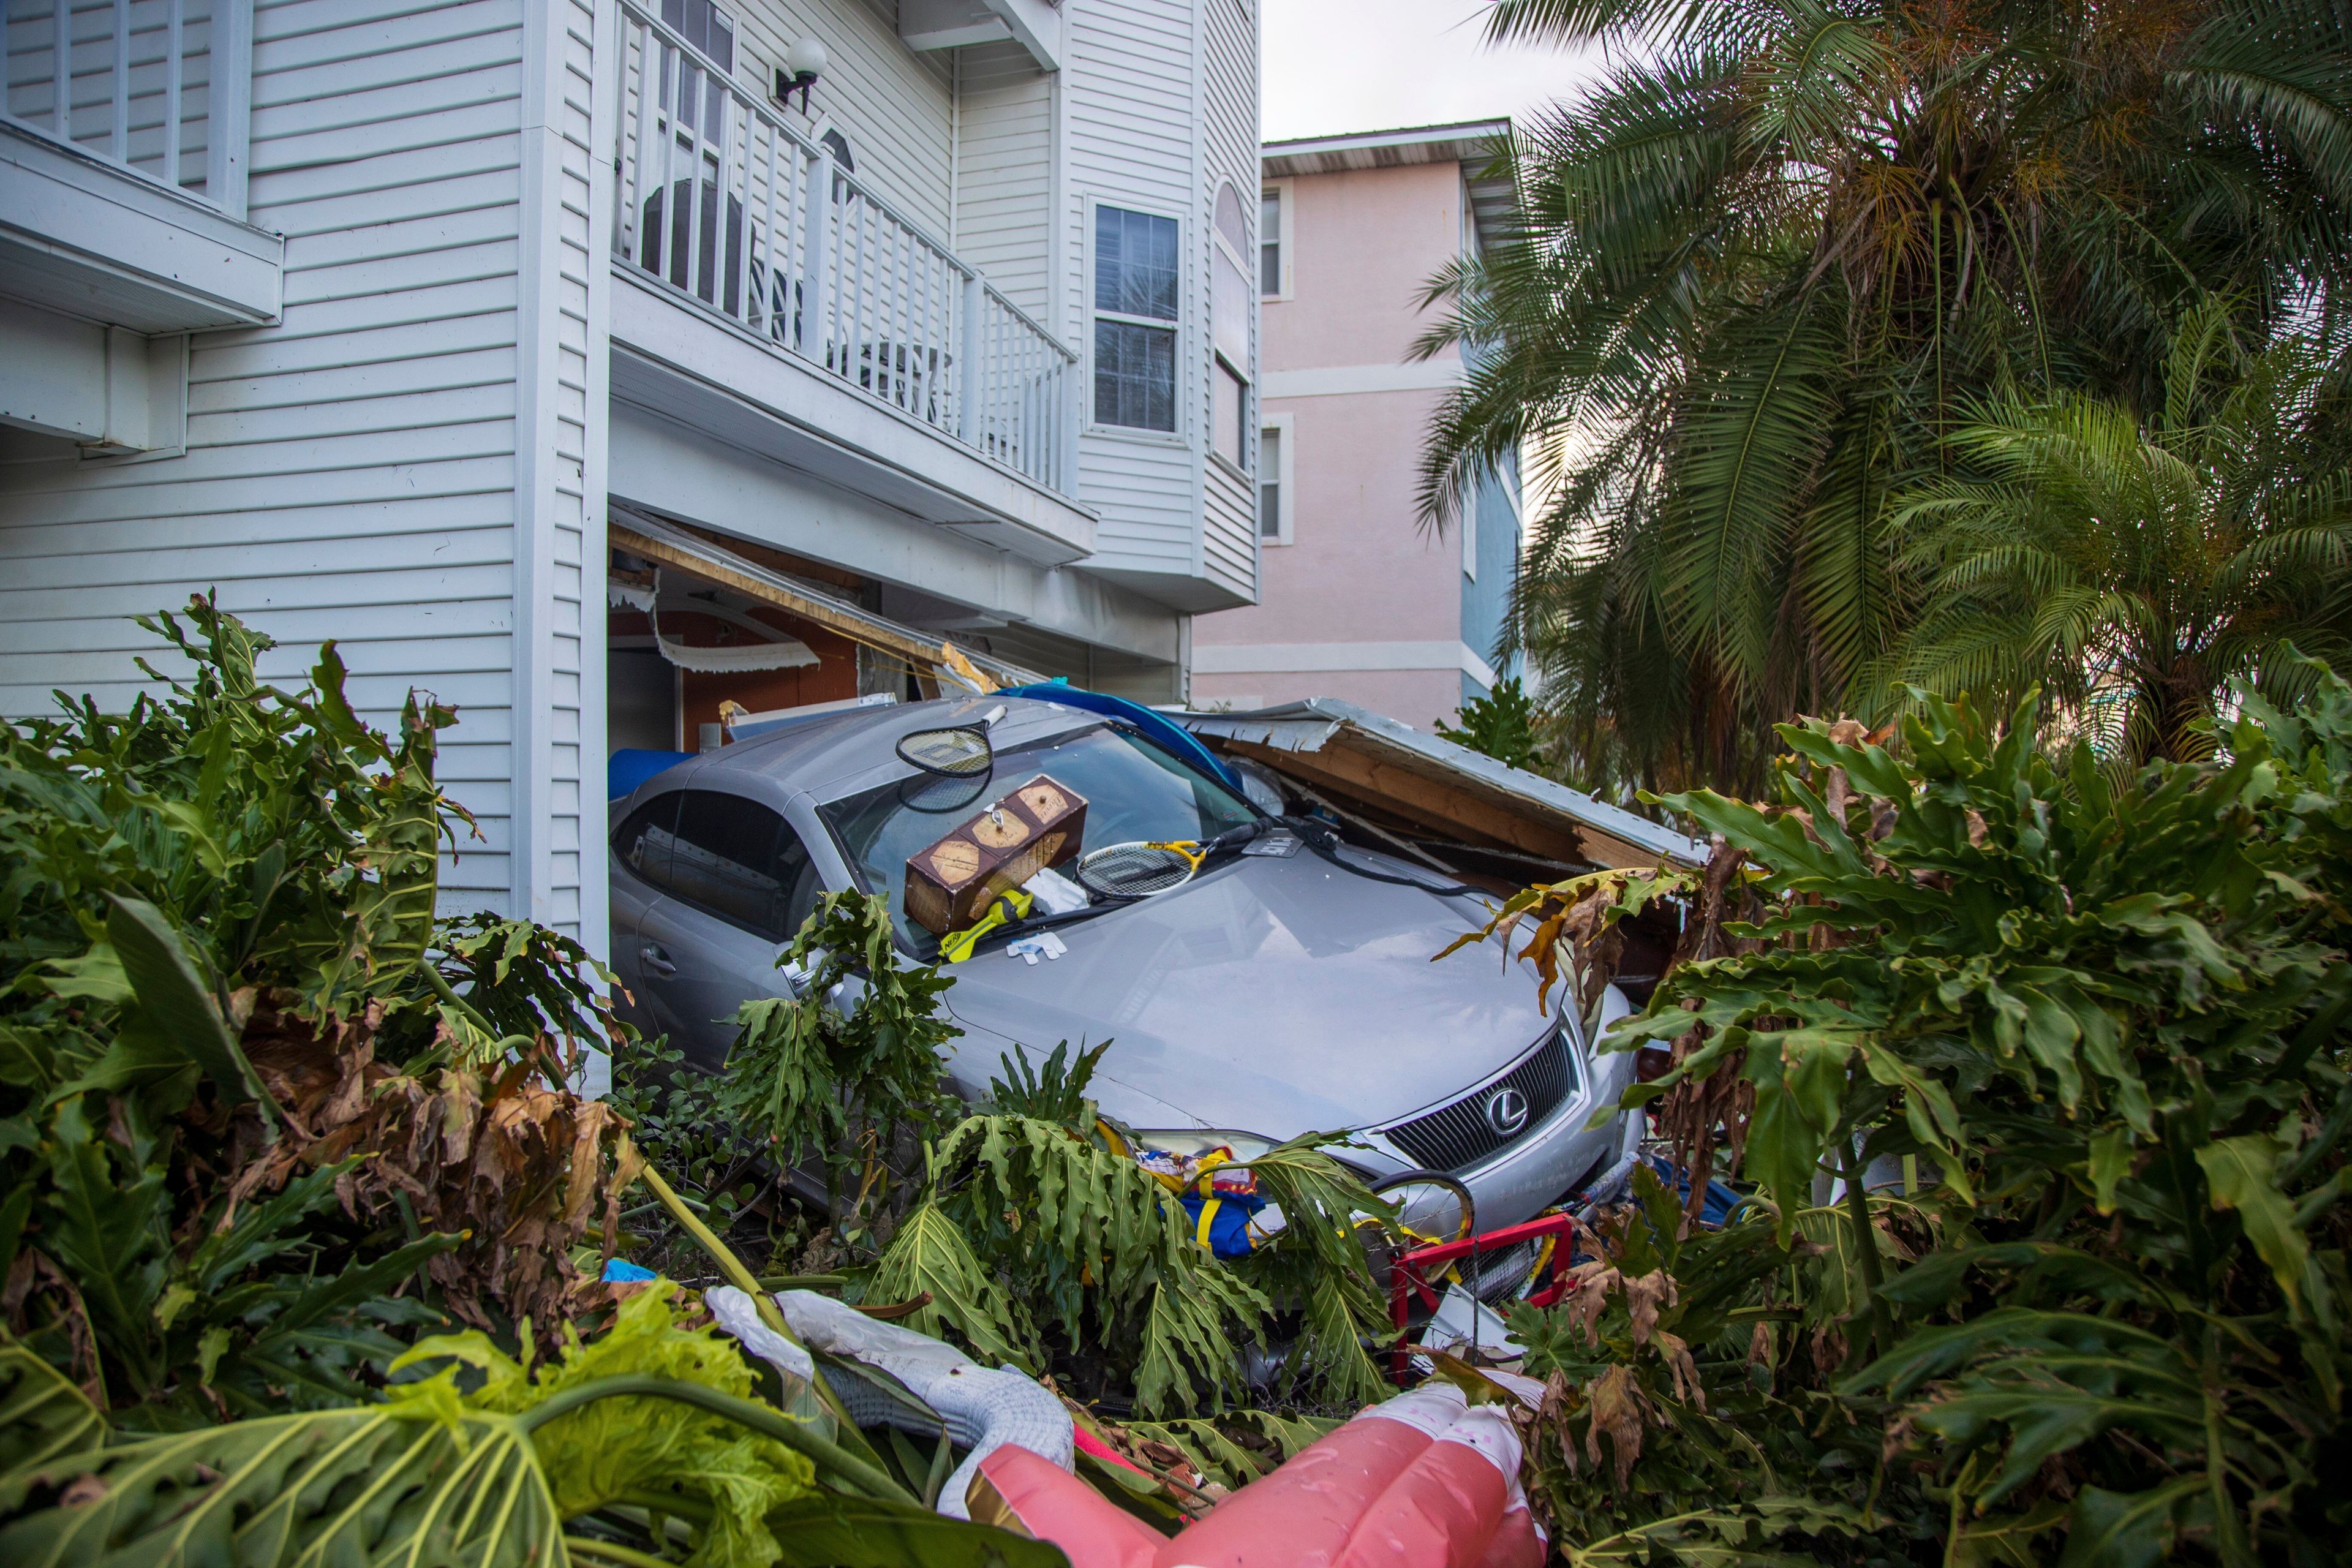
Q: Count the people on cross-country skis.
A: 0